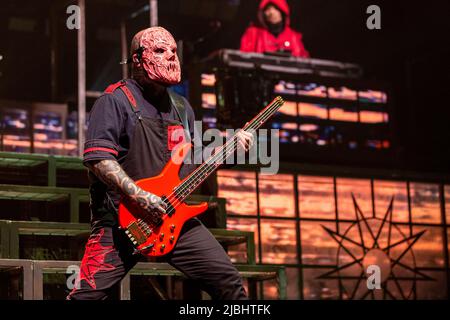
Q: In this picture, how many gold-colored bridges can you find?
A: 1